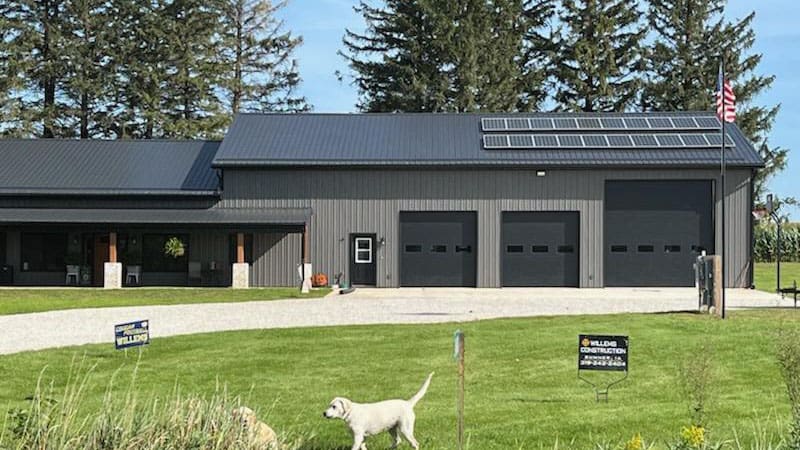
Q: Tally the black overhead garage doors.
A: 3